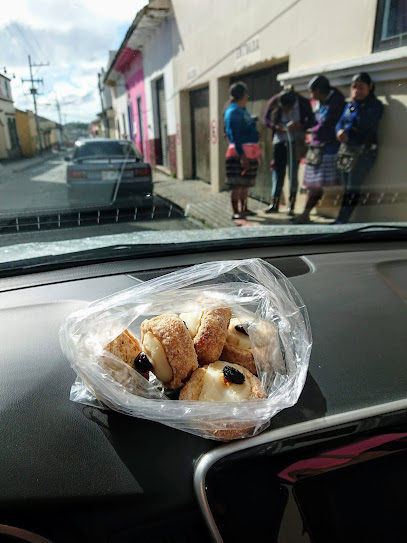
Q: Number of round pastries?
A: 4